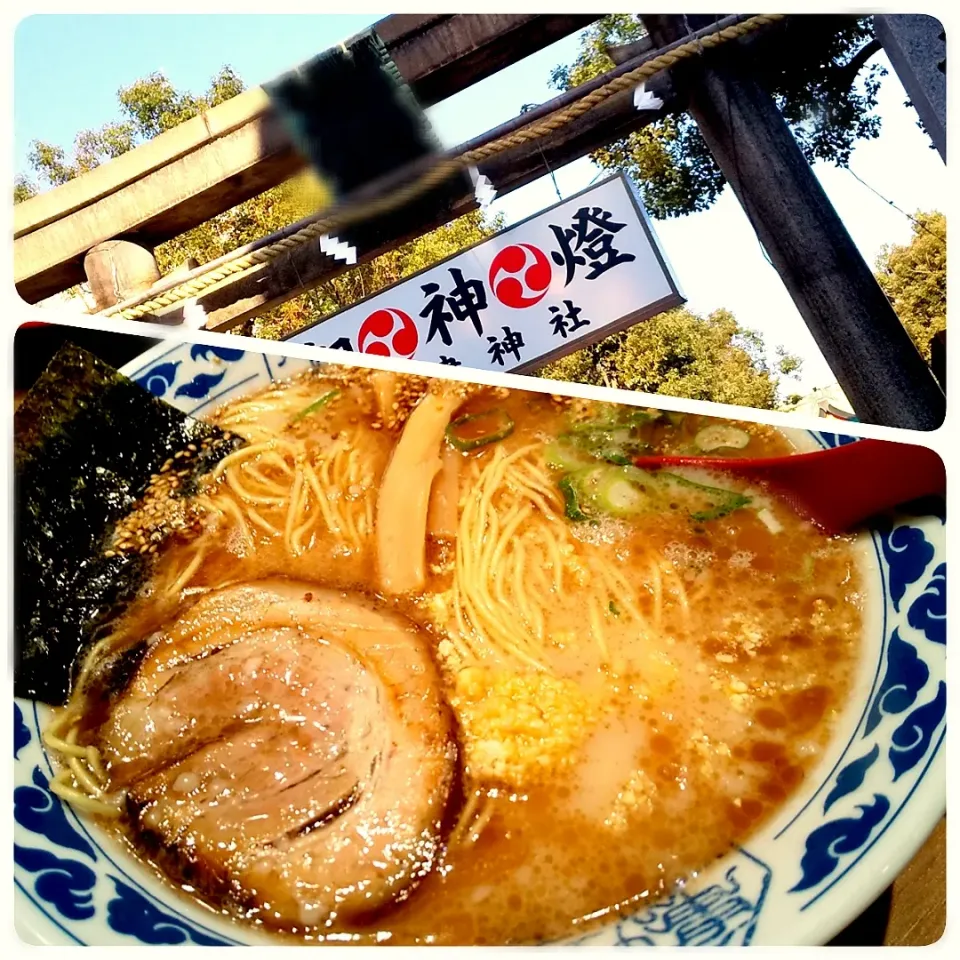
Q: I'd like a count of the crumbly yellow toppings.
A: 1